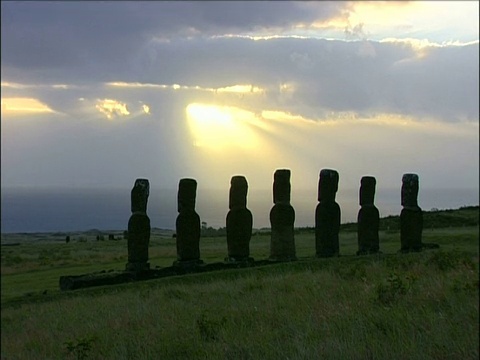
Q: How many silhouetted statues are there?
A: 7